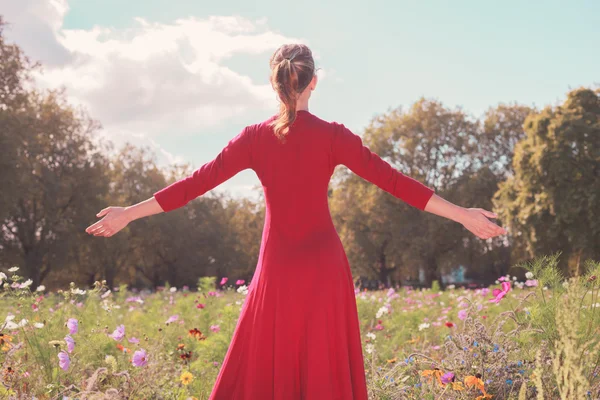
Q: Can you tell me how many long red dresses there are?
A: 1